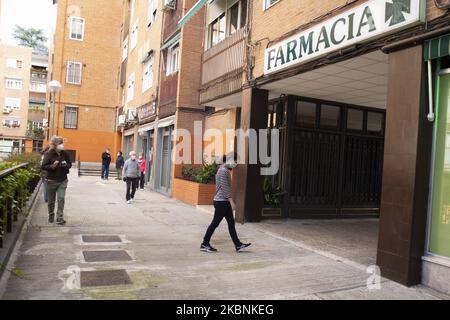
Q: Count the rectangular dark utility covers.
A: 3